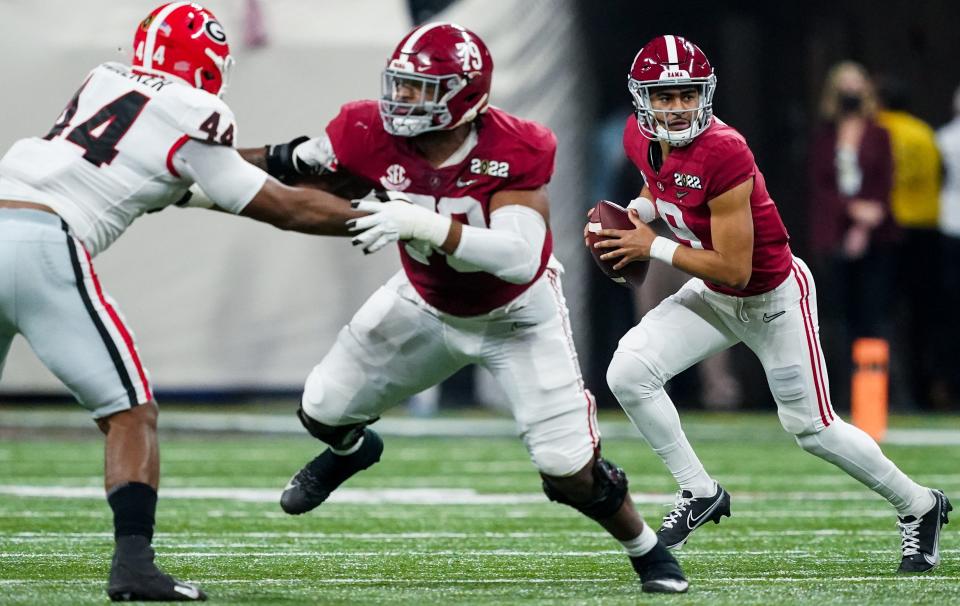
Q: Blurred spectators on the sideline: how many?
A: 3